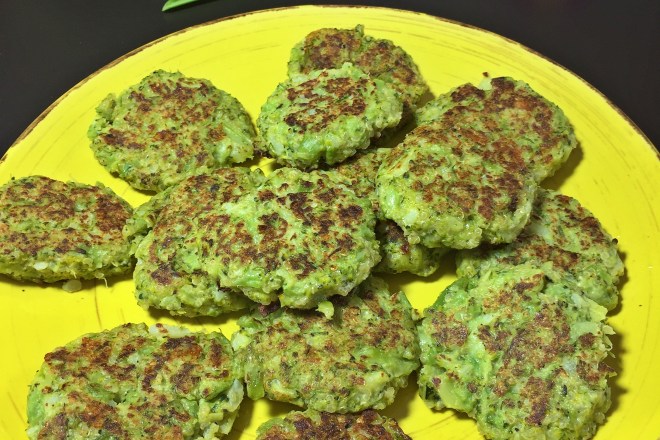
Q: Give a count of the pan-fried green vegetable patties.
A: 14